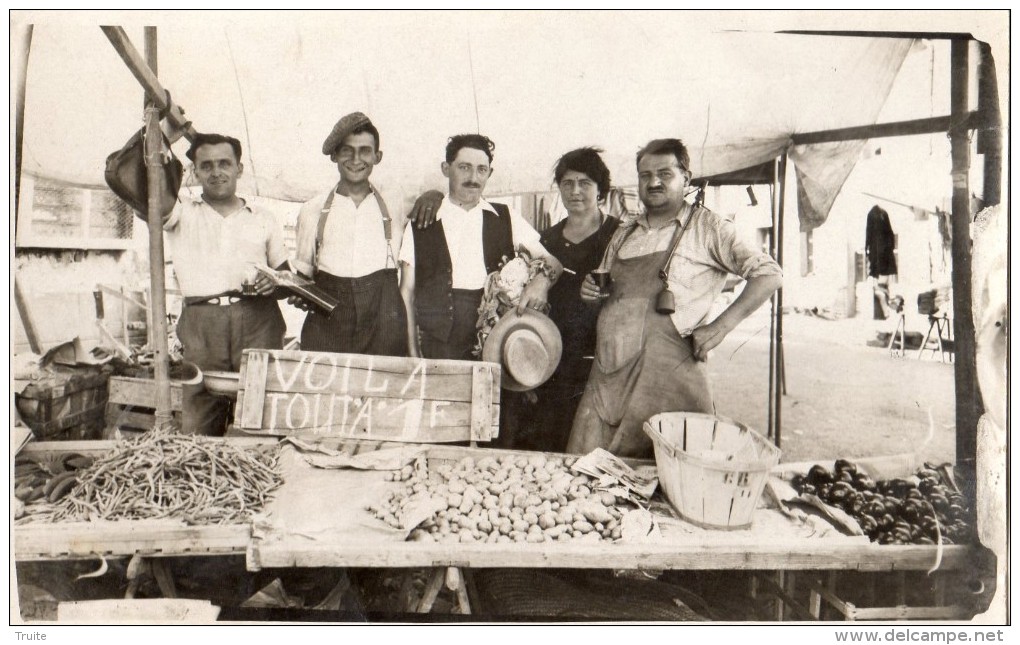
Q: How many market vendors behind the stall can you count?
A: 5